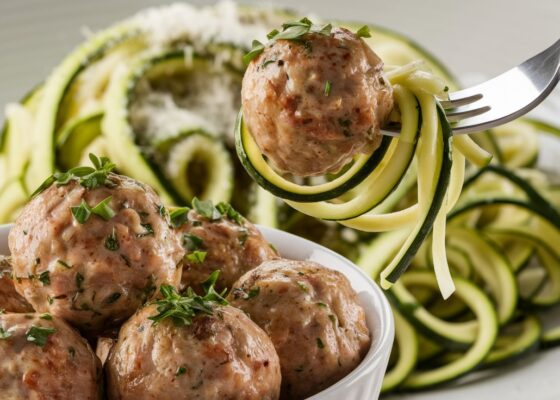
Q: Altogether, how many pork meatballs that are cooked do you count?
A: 7